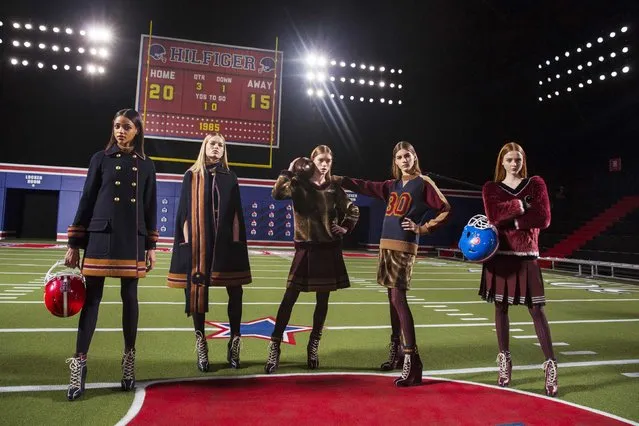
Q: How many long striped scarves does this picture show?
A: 1